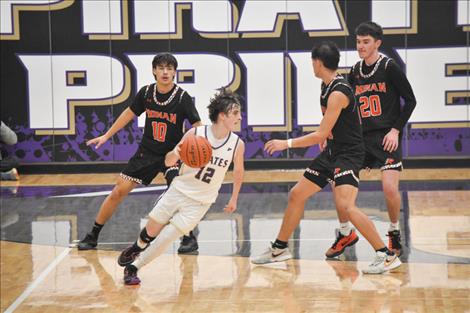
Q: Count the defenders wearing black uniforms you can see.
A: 3